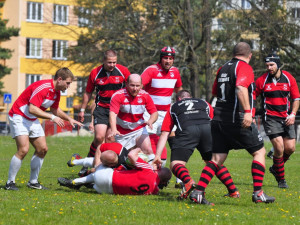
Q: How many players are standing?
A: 7